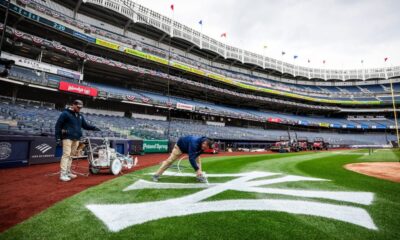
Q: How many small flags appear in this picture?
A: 10